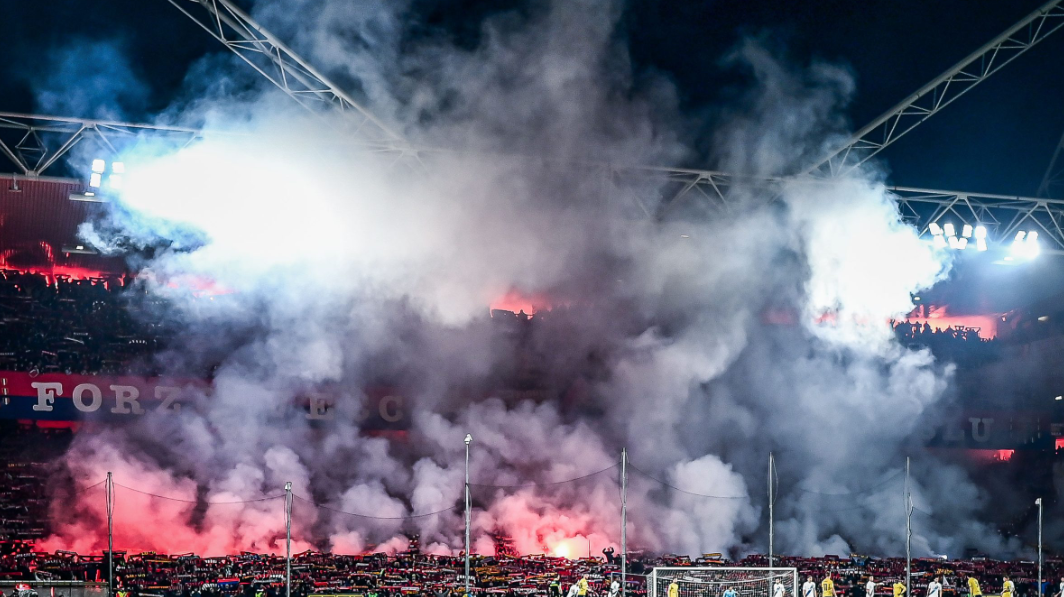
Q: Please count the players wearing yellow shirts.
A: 6